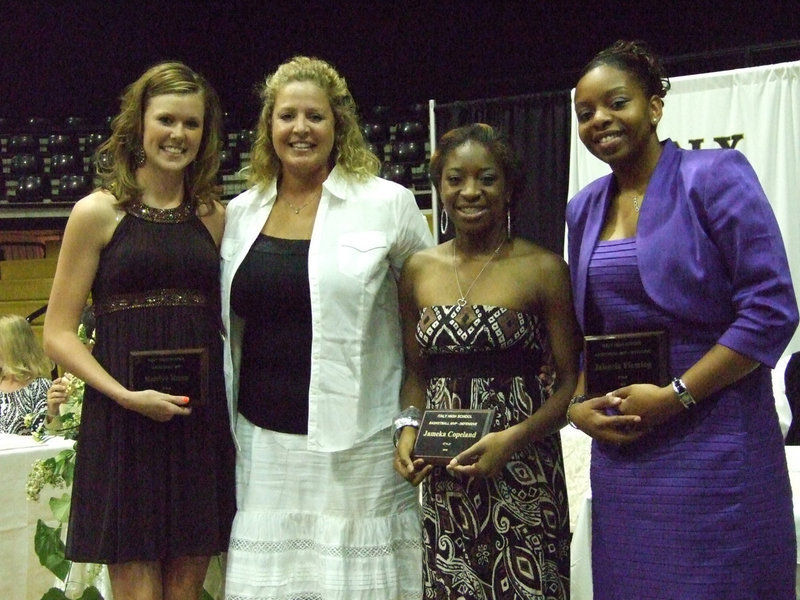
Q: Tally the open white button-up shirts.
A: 1